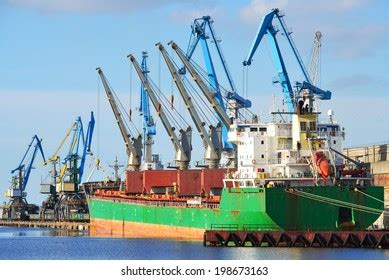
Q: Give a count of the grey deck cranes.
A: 4